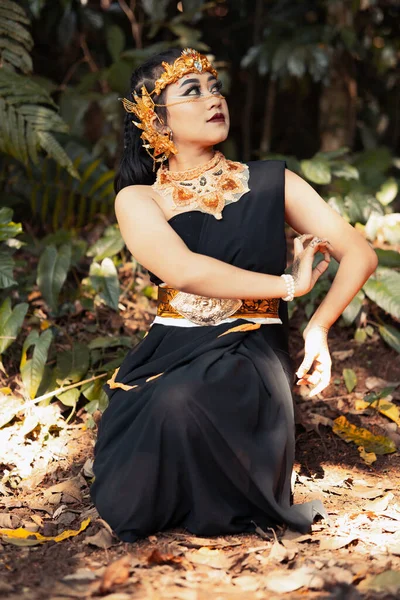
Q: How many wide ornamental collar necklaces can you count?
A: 1